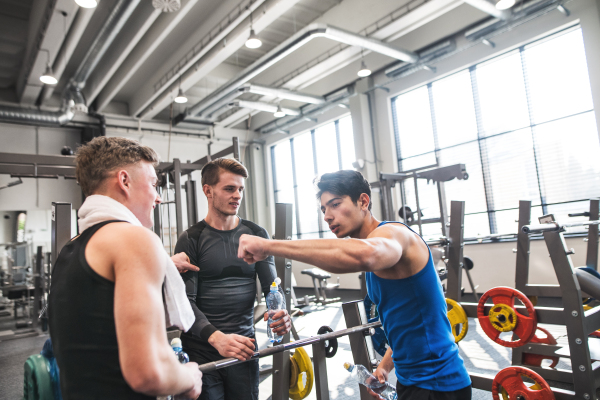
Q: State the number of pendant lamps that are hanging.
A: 7